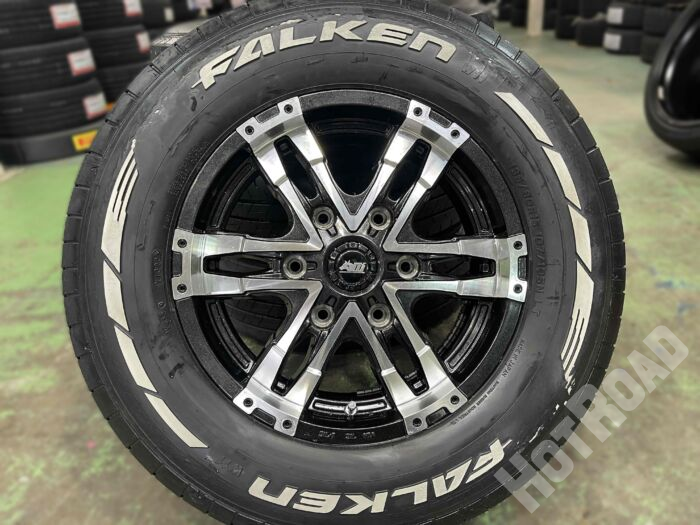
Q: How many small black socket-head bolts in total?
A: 12